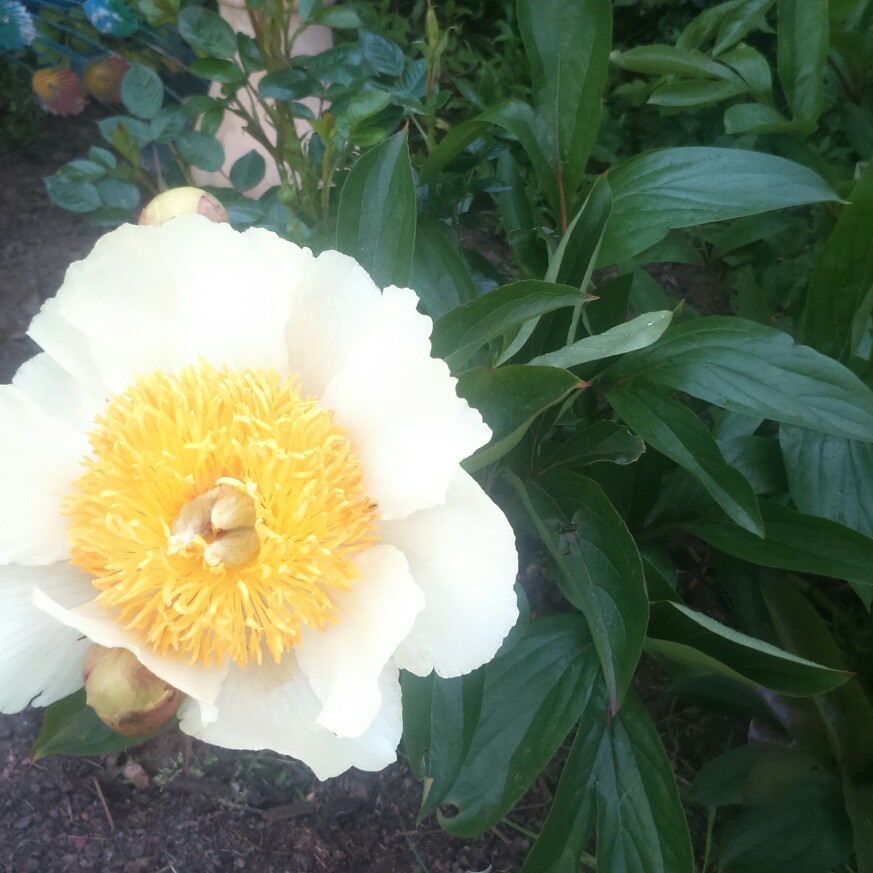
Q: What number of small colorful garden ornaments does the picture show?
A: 4